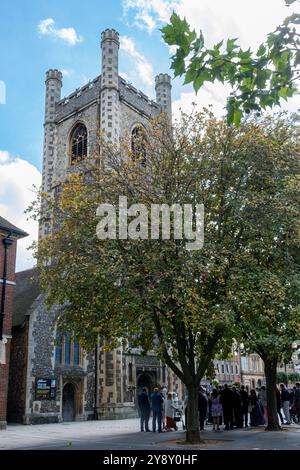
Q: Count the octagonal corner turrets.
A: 3